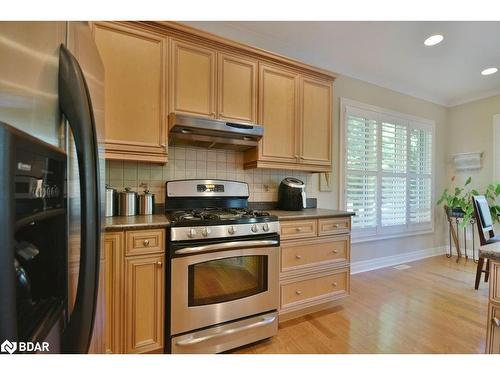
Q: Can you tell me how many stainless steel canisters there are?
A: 3